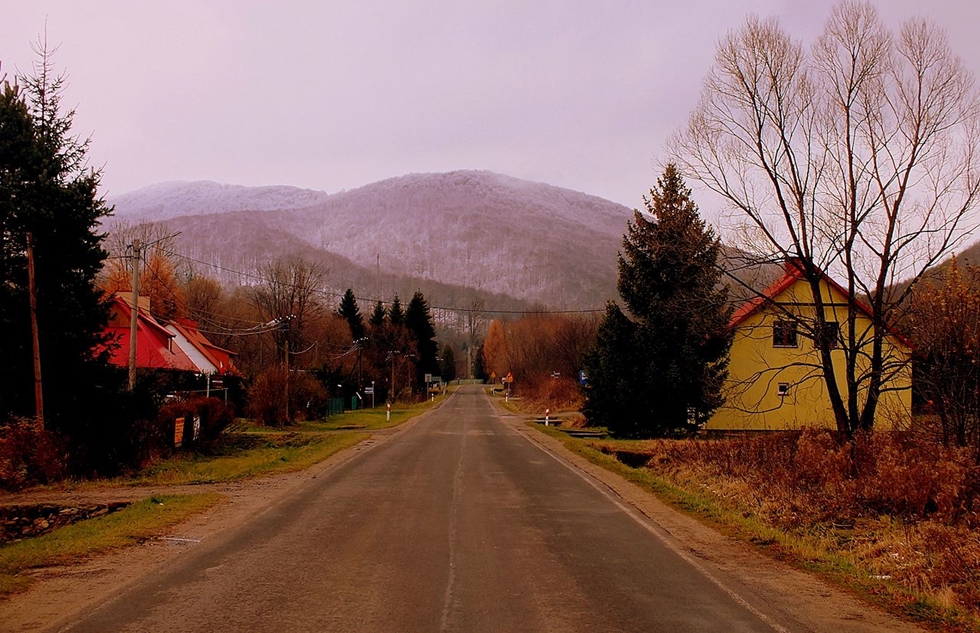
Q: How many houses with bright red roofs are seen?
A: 3